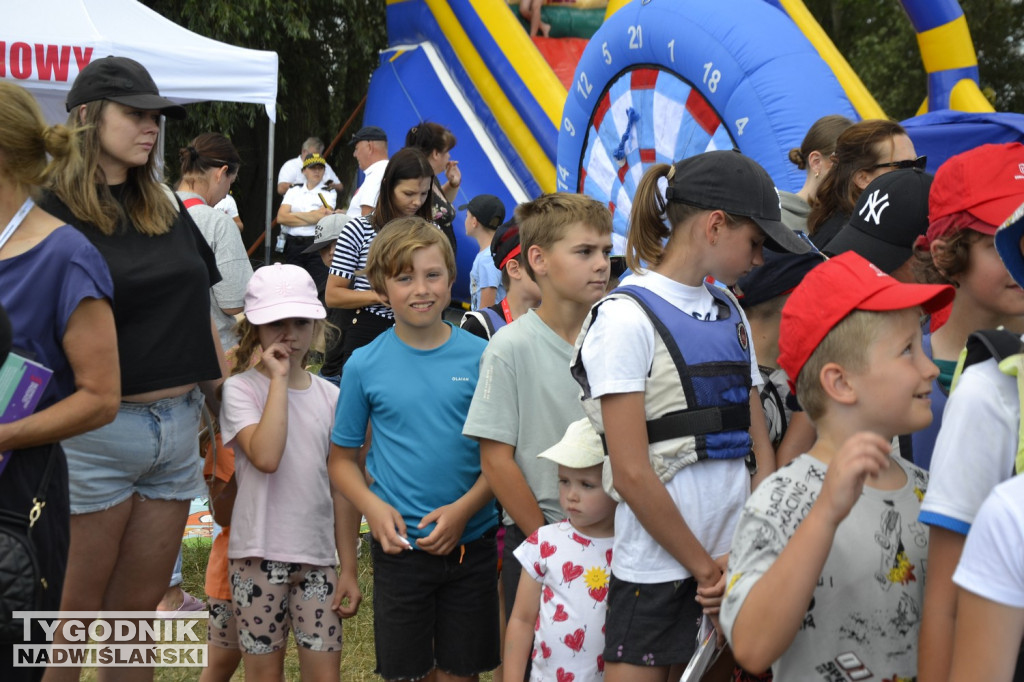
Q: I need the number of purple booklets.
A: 1